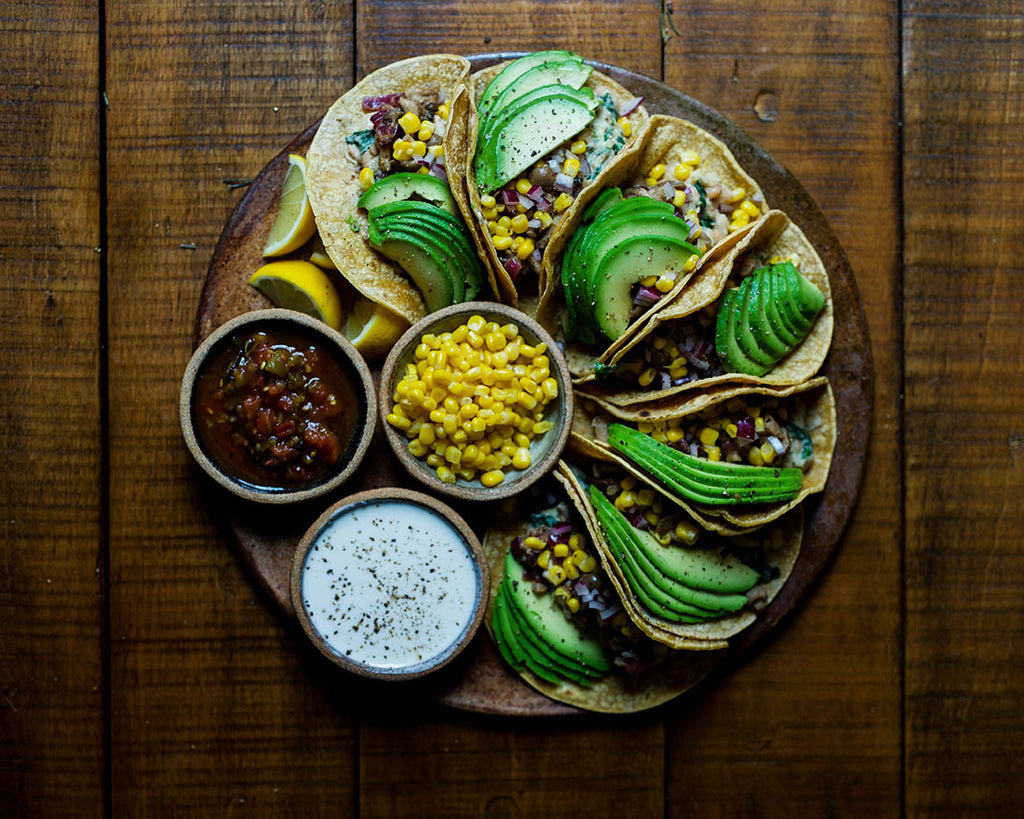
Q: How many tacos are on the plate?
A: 7